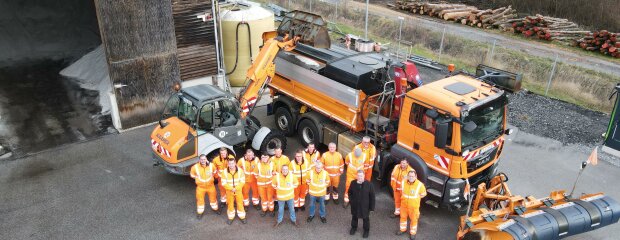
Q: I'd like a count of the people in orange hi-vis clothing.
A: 15